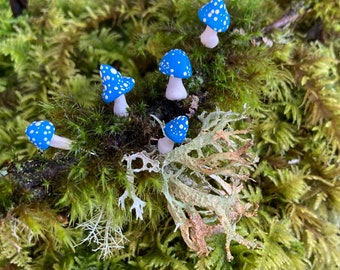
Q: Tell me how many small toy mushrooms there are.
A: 5